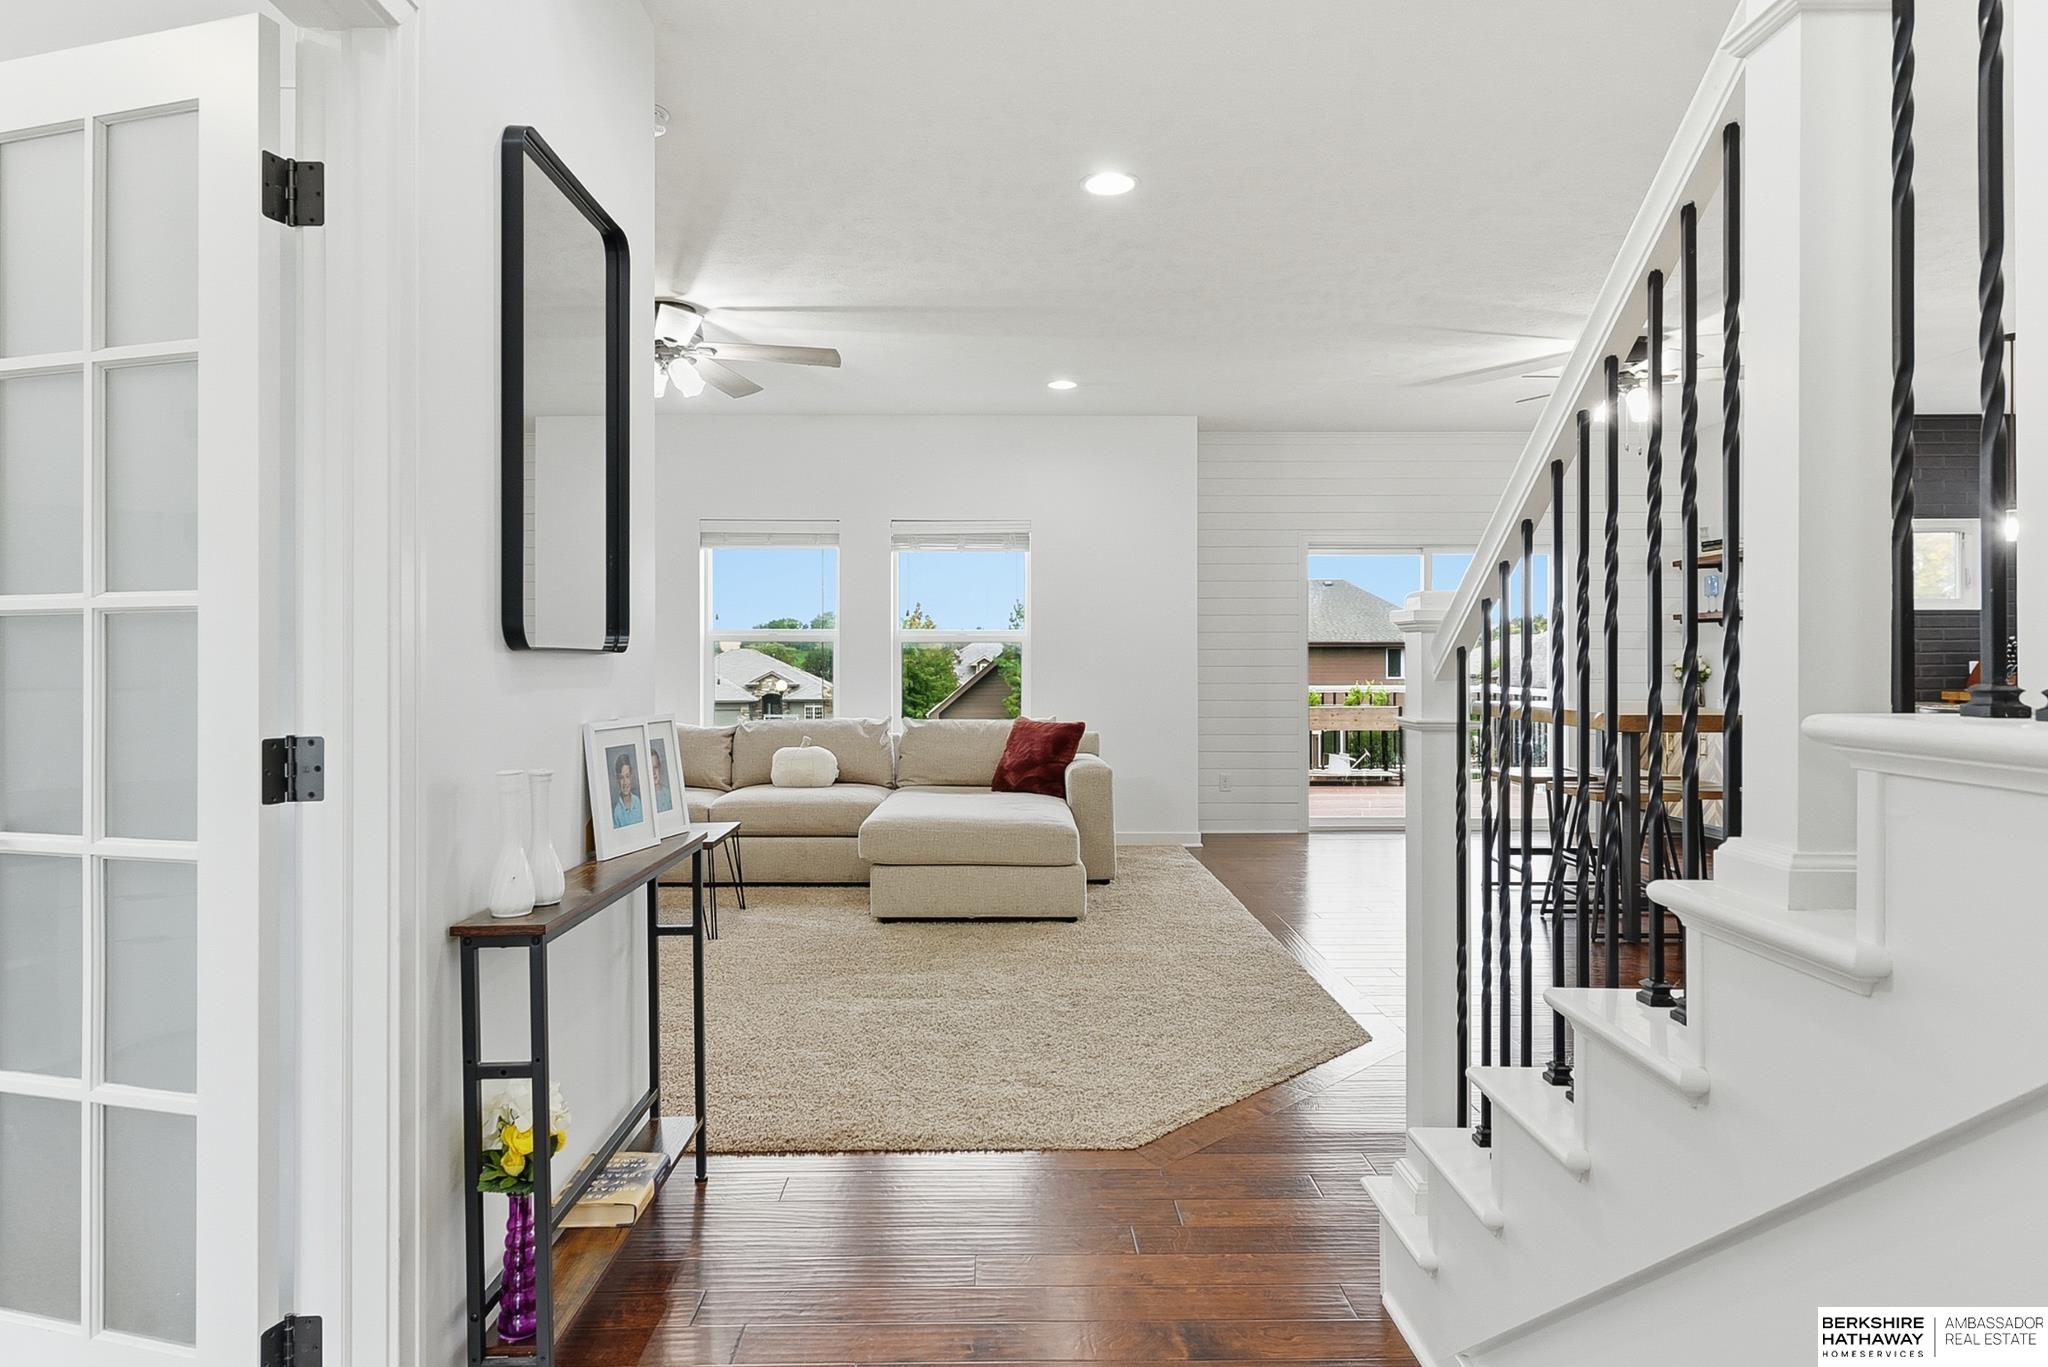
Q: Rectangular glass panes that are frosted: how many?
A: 10